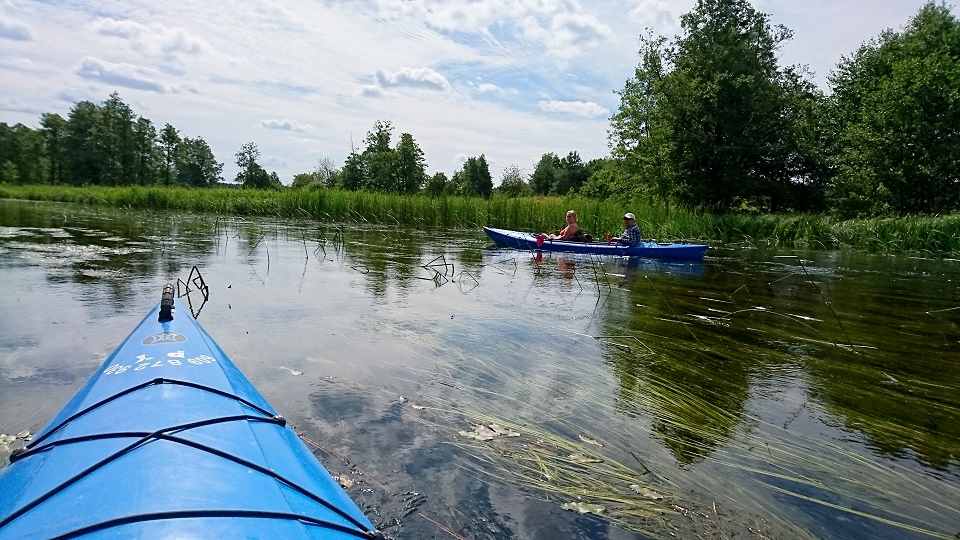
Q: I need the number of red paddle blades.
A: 2